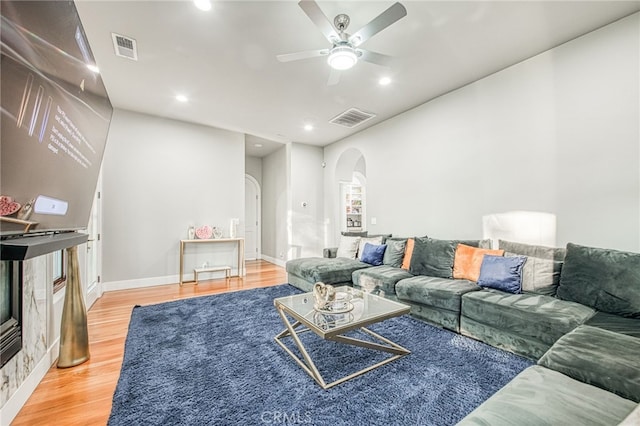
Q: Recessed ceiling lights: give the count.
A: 4